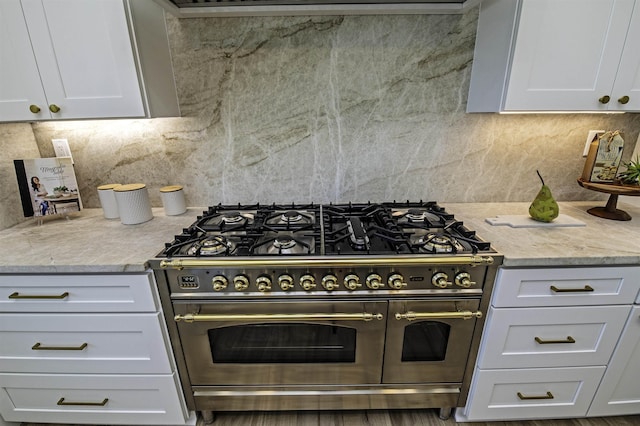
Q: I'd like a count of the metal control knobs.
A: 11